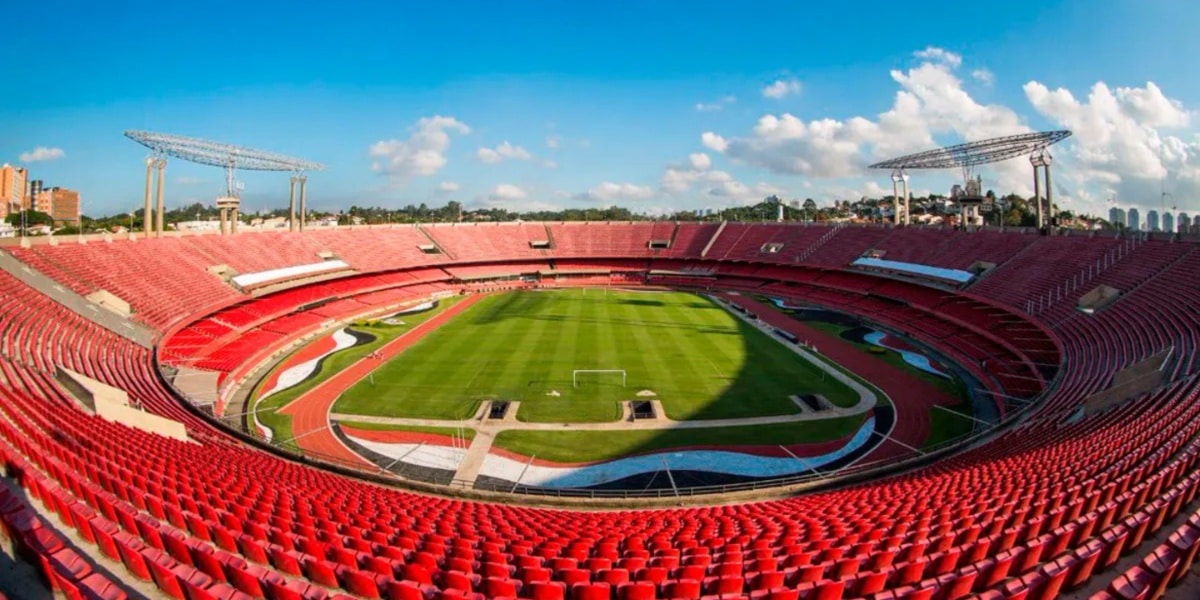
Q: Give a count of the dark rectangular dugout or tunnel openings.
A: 3